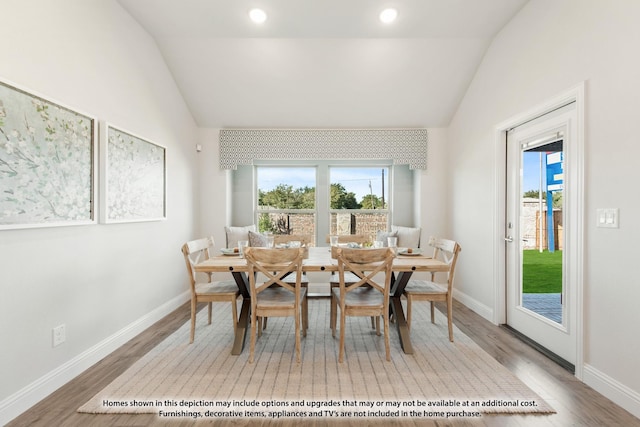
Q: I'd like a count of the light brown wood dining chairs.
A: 6